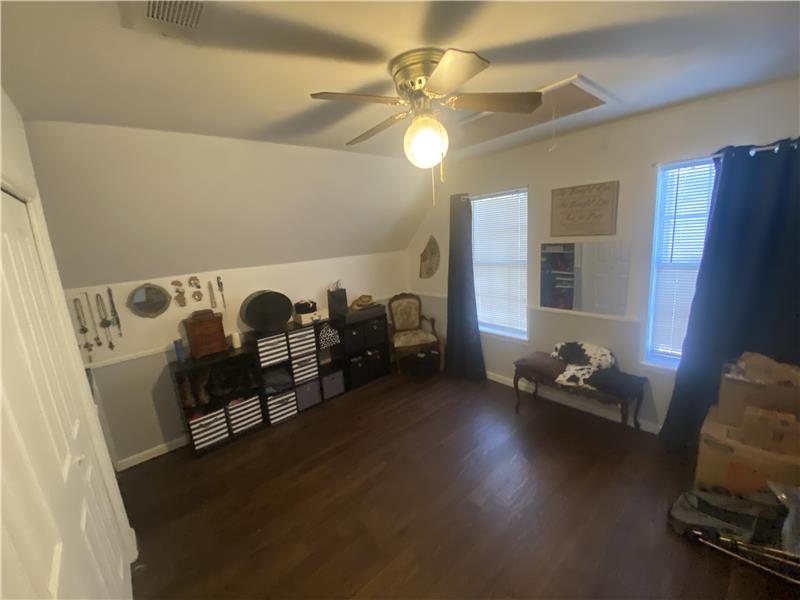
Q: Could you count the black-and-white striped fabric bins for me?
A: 6